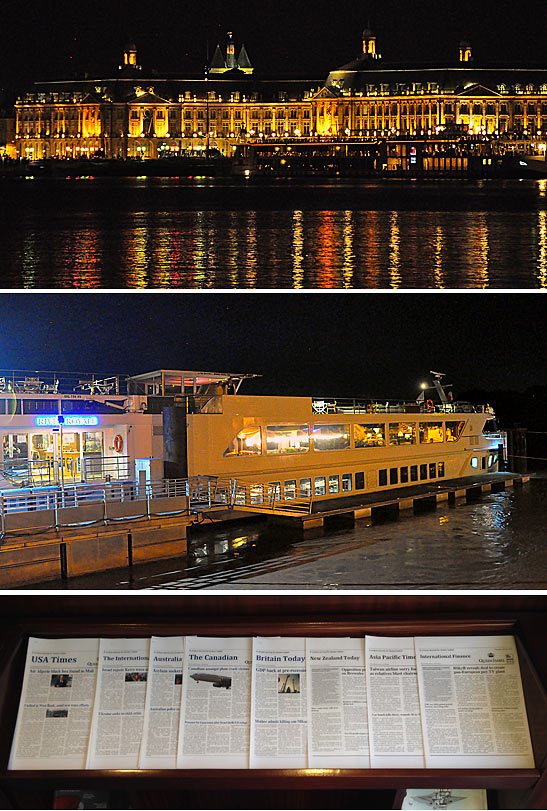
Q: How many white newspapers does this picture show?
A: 8